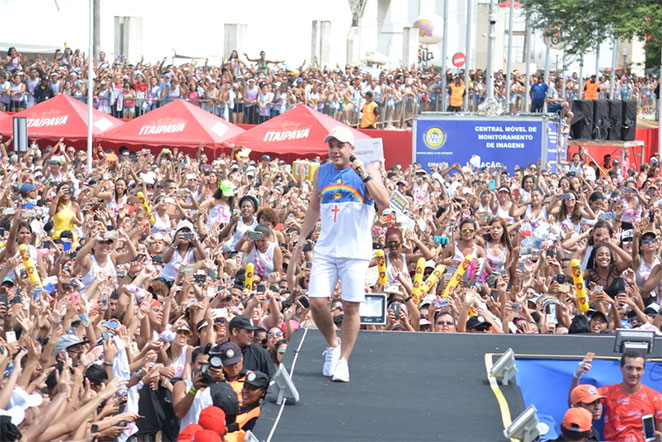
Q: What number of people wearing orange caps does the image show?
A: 2